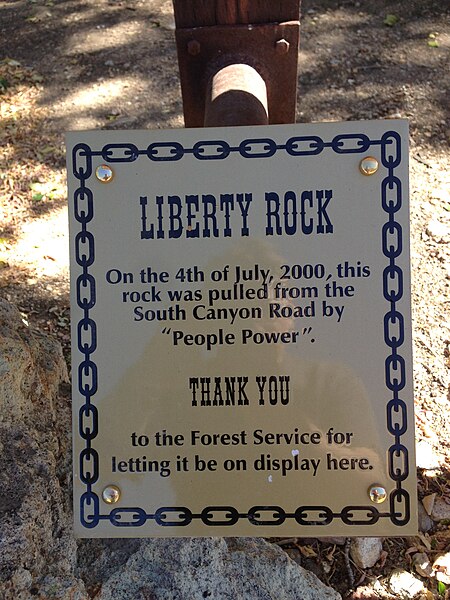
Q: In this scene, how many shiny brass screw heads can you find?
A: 4